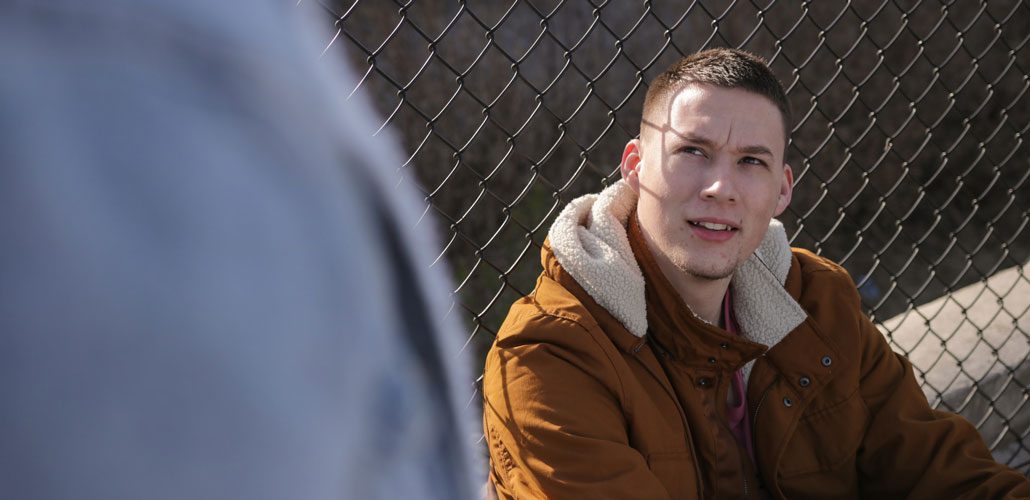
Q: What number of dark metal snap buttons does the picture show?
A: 6